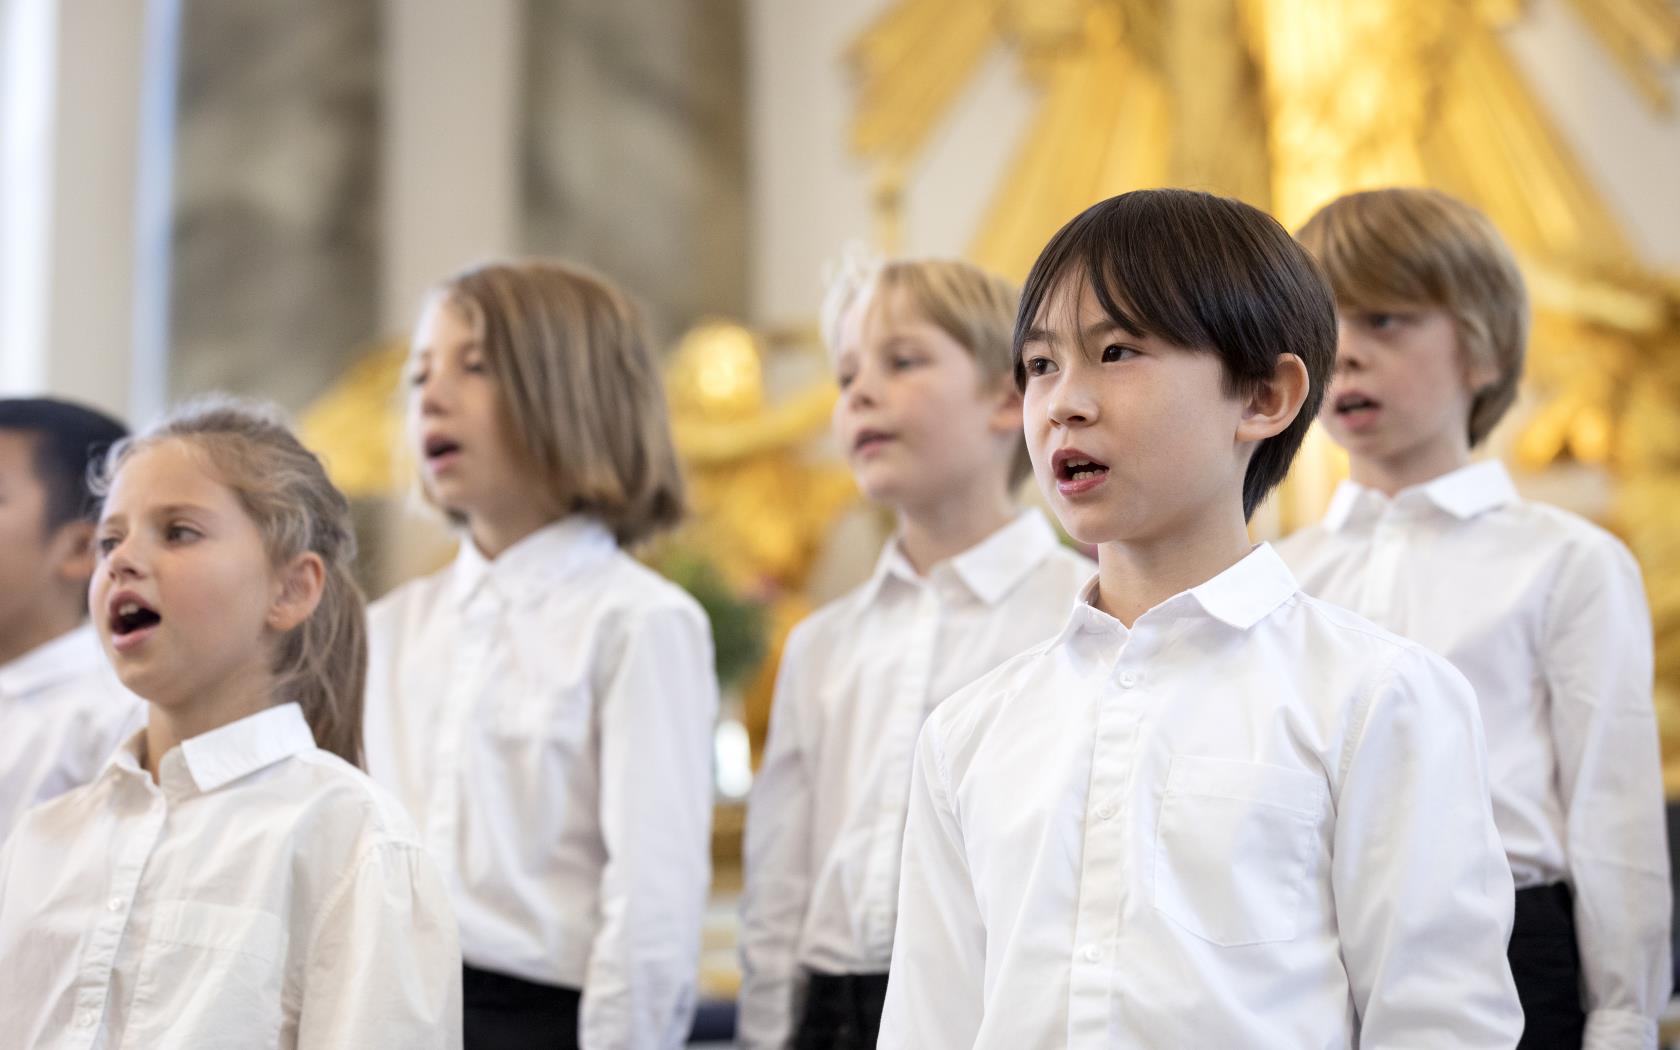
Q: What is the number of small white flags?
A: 0